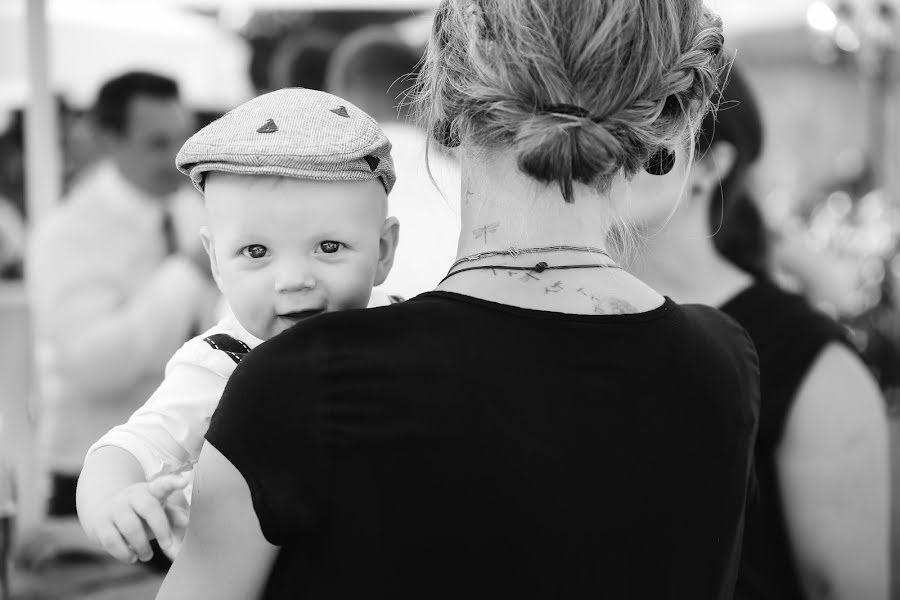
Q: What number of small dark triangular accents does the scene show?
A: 3